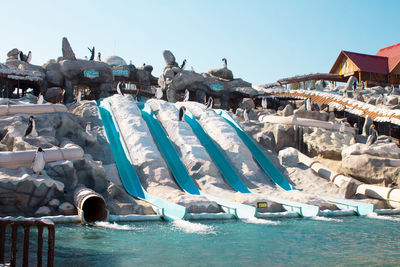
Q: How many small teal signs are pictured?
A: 3